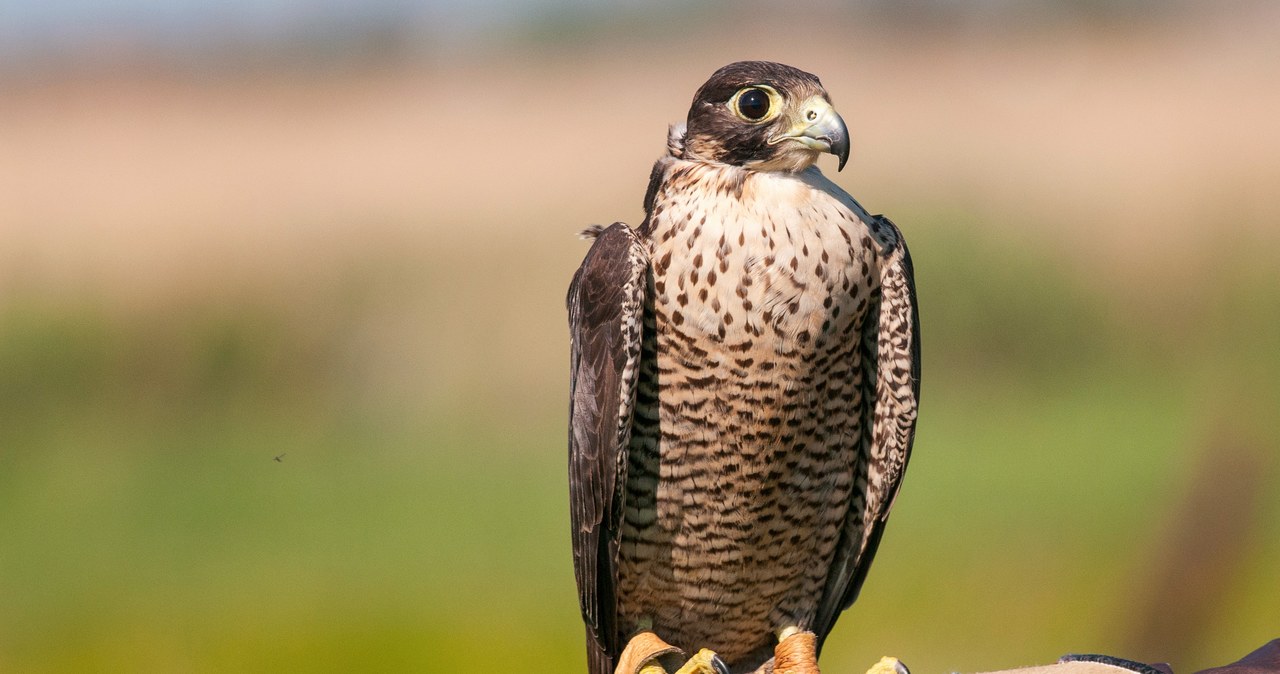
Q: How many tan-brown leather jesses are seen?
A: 2